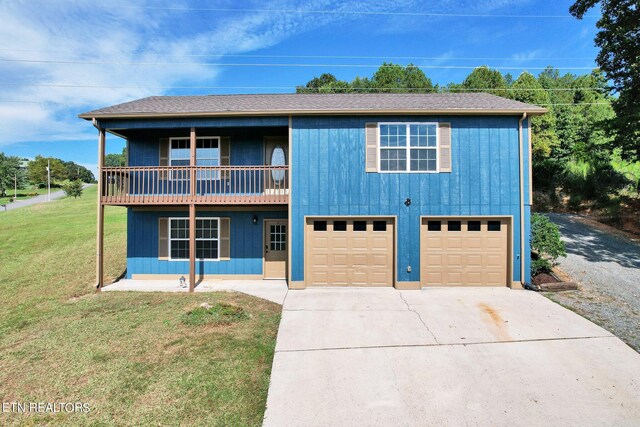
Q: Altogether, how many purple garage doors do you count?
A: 0